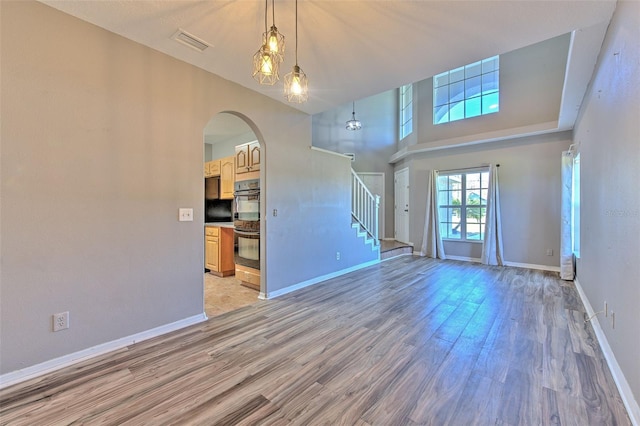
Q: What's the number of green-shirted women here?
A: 0